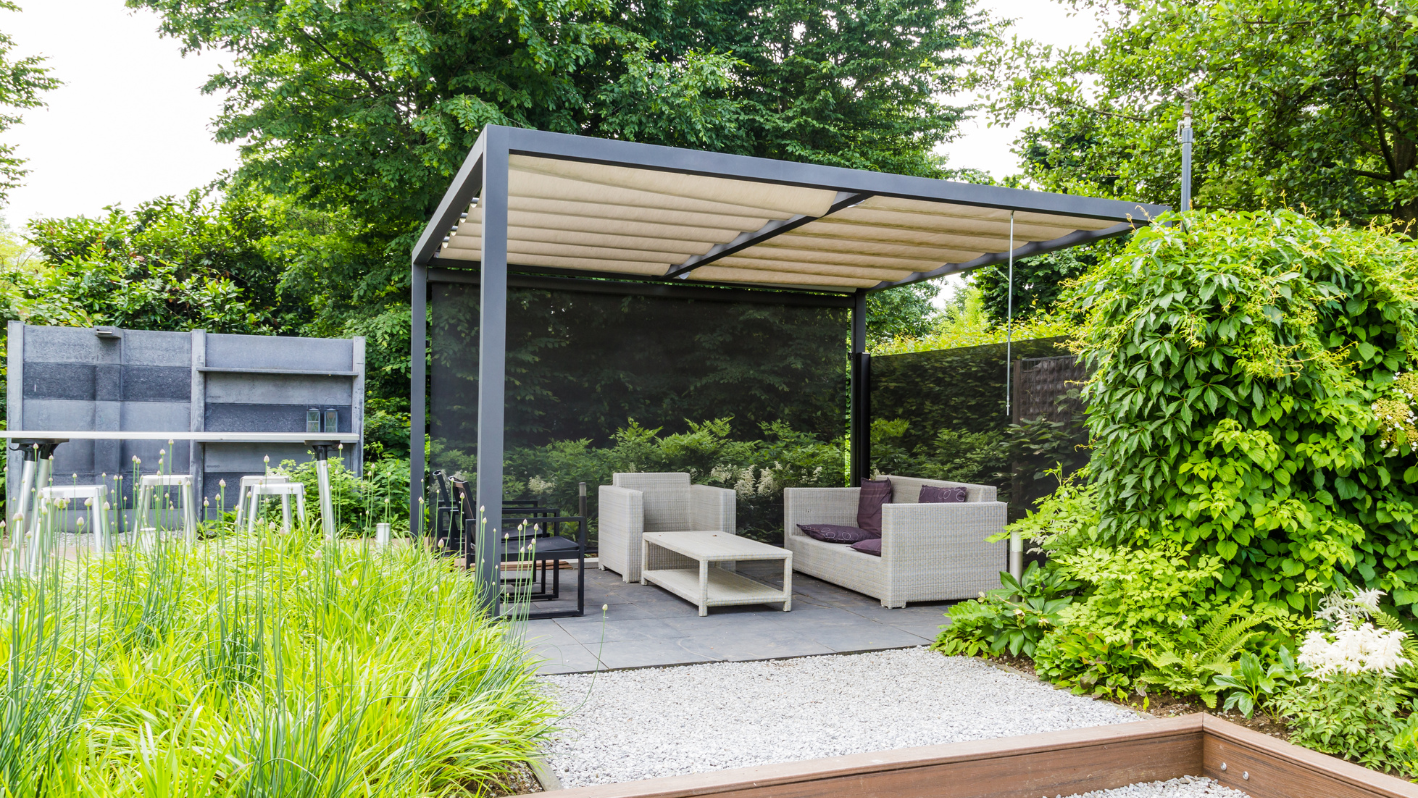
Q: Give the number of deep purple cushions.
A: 4